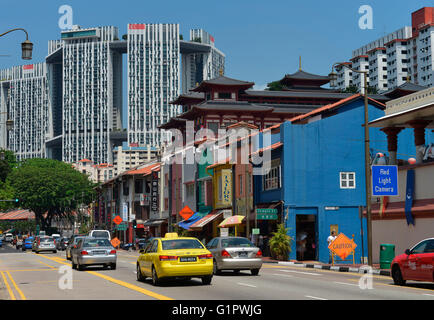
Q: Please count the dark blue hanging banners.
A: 1